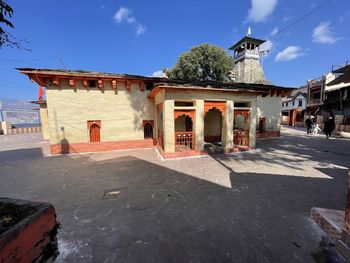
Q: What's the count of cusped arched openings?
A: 3